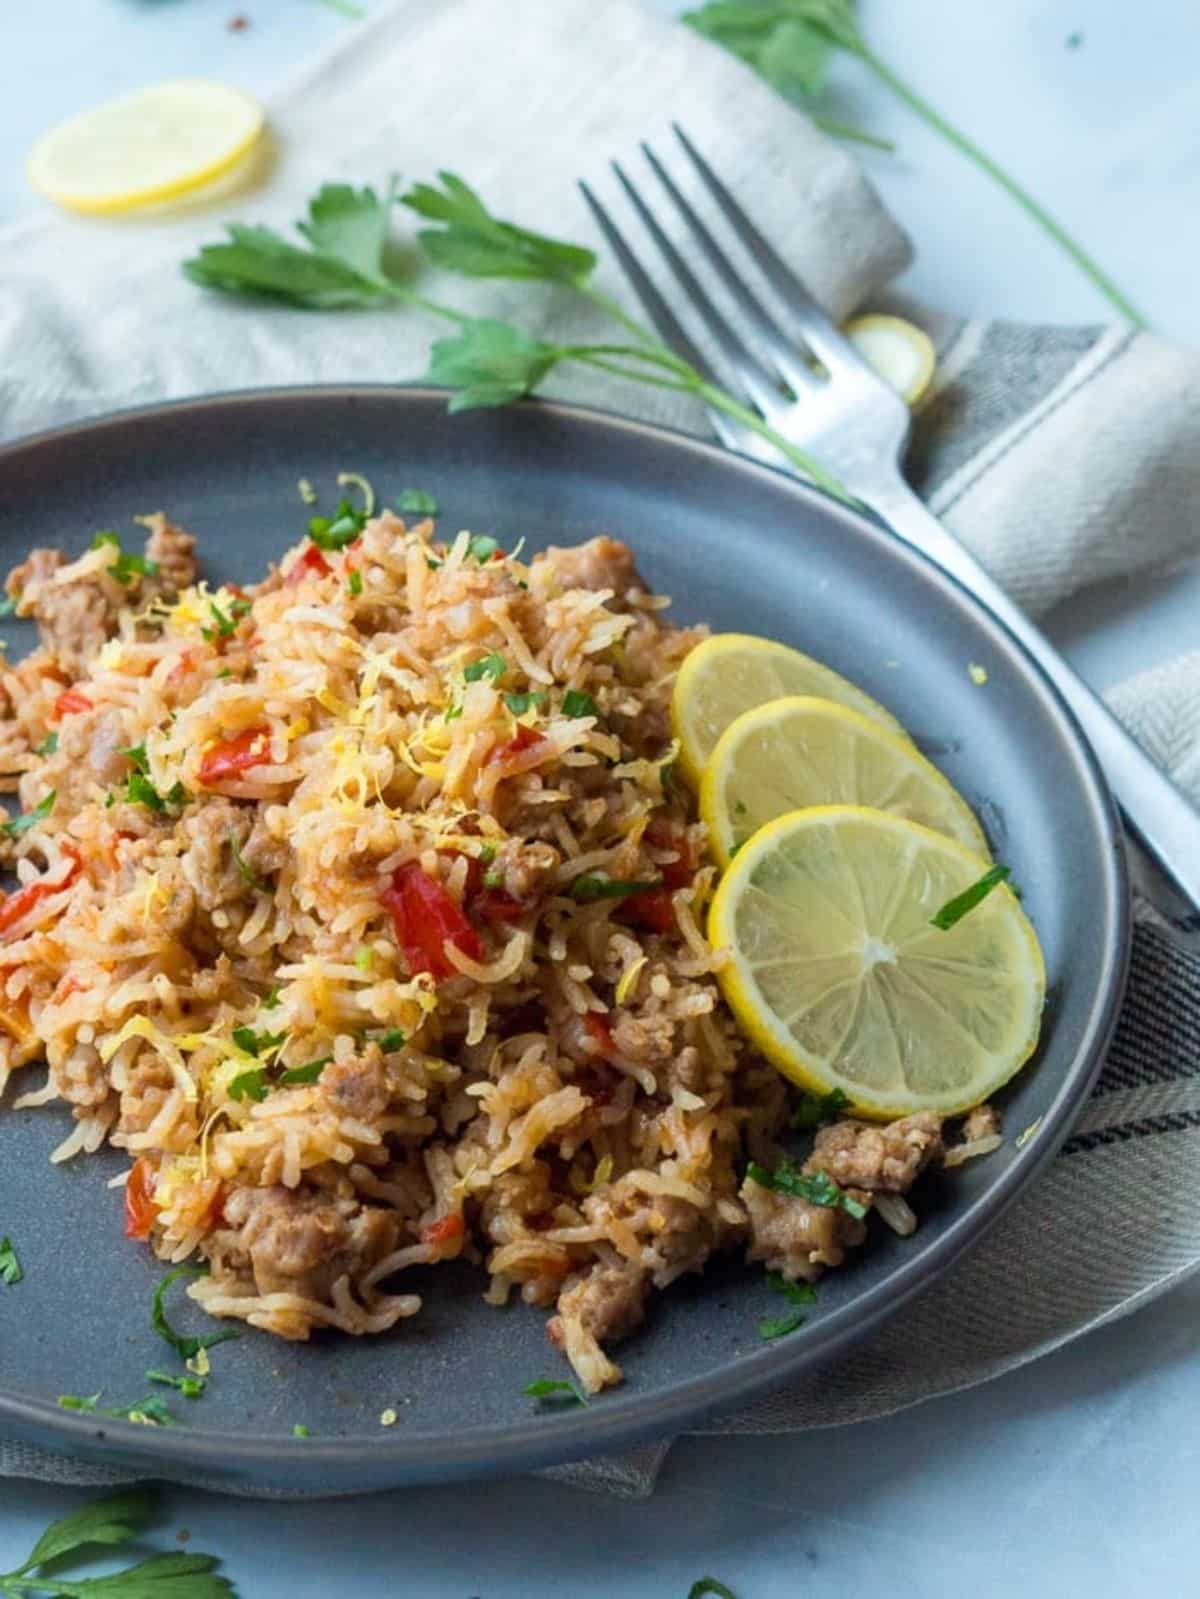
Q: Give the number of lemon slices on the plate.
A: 3